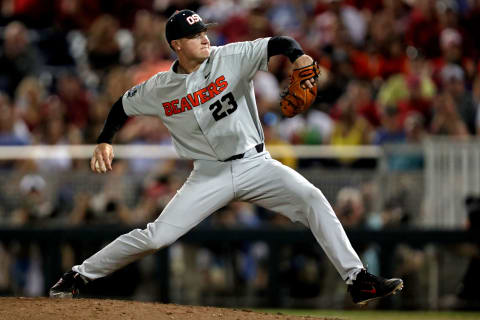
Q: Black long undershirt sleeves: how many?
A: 2